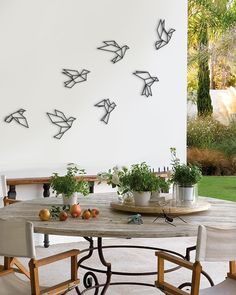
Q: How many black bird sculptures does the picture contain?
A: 7